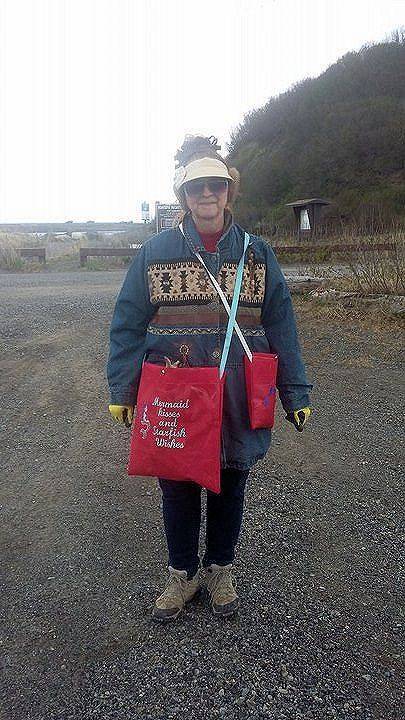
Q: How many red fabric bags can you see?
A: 2